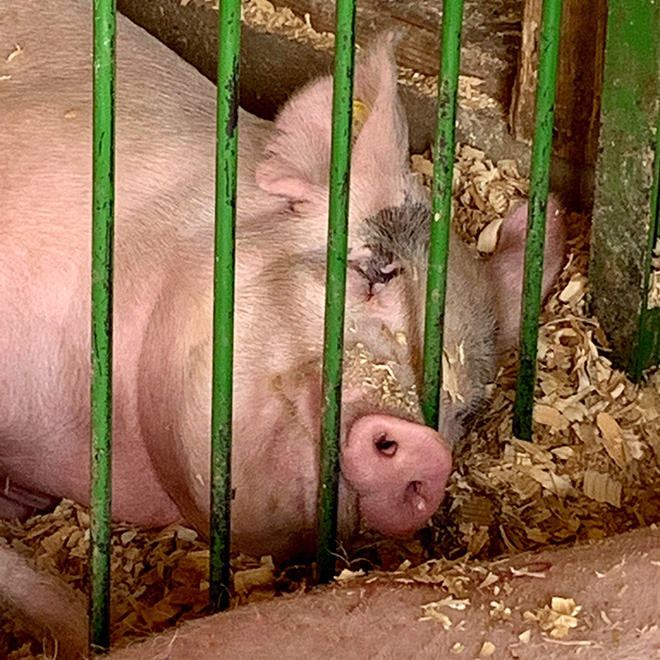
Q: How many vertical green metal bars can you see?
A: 5